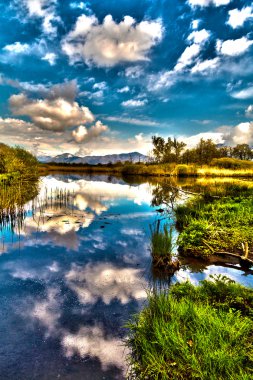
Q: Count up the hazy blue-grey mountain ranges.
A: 1